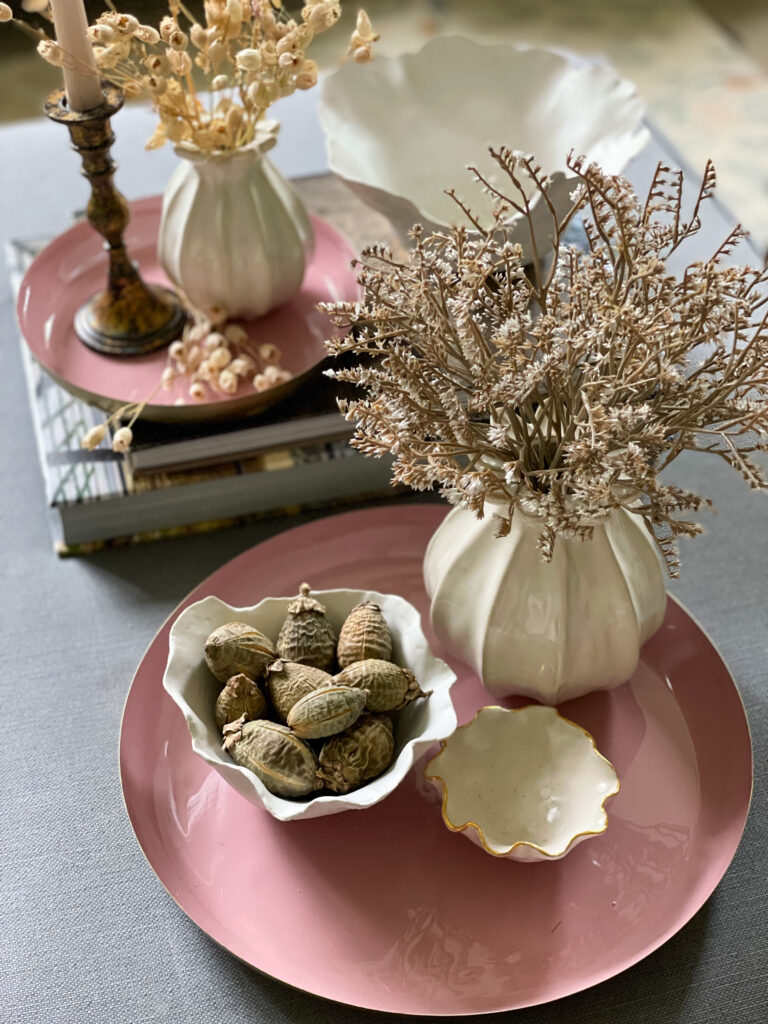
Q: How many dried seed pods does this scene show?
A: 9